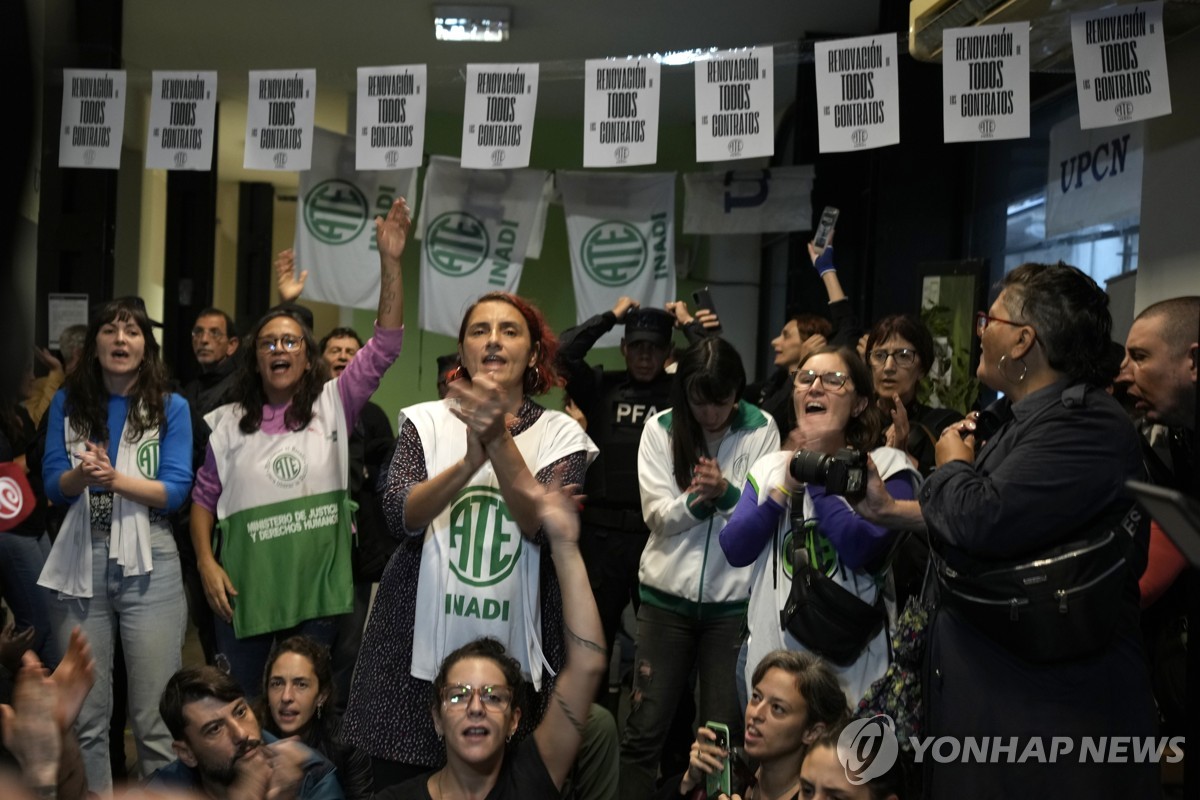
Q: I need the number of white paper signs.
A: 10